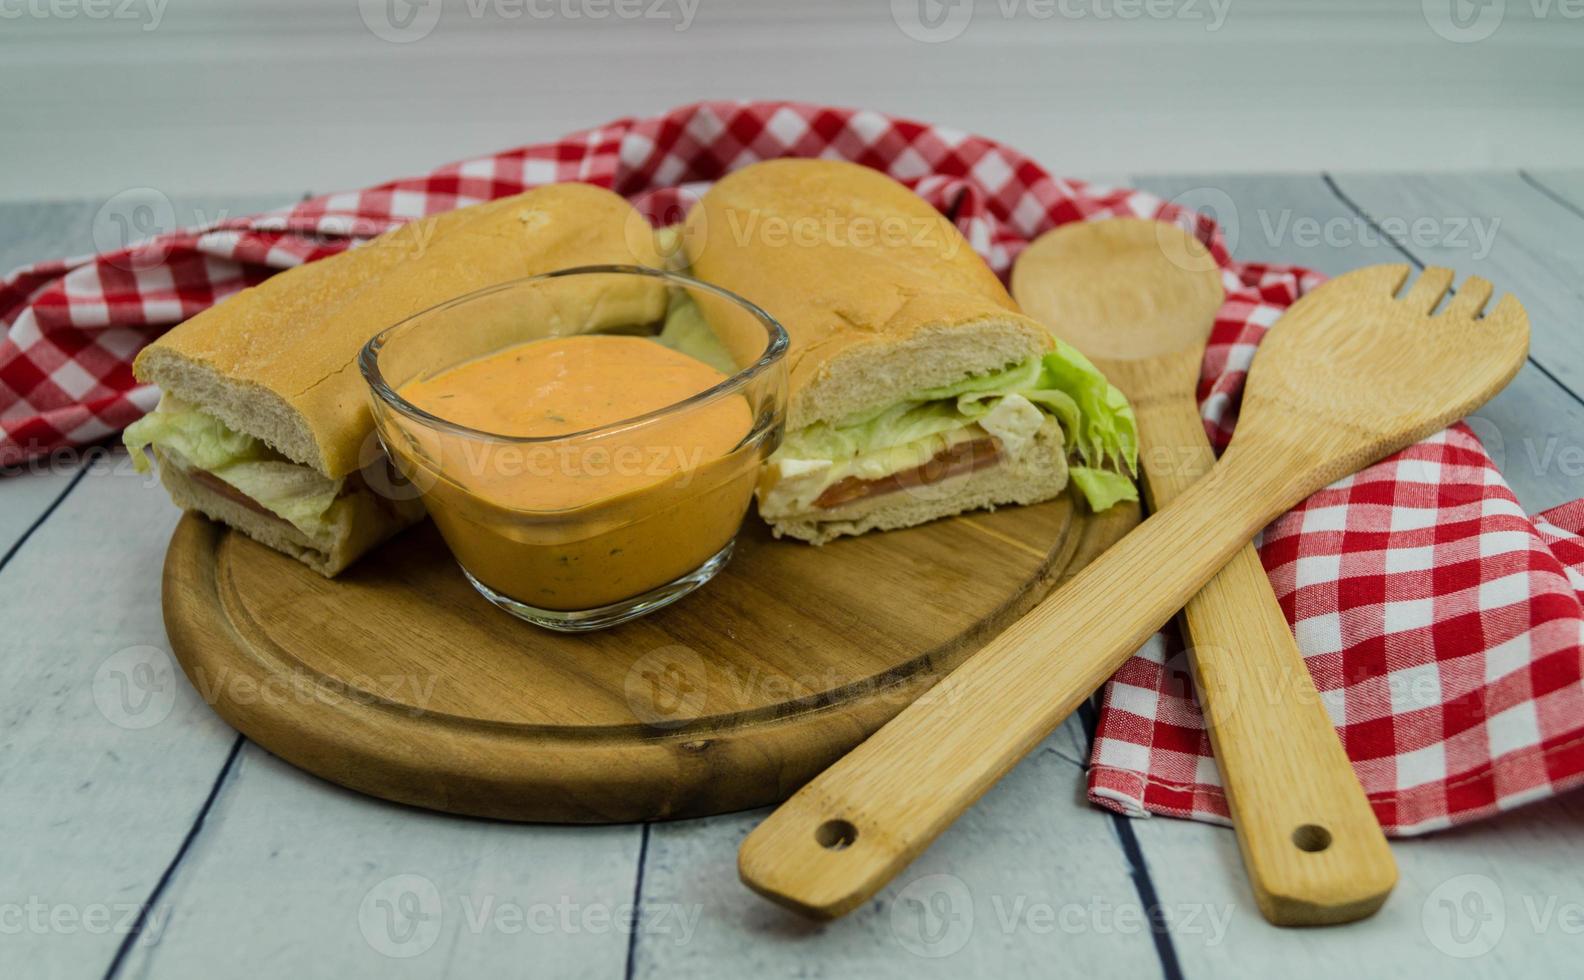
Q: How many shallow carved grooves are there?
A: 1